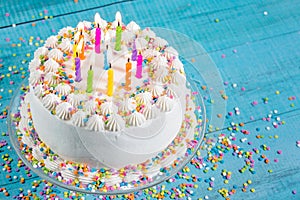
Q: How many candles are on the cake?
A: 11